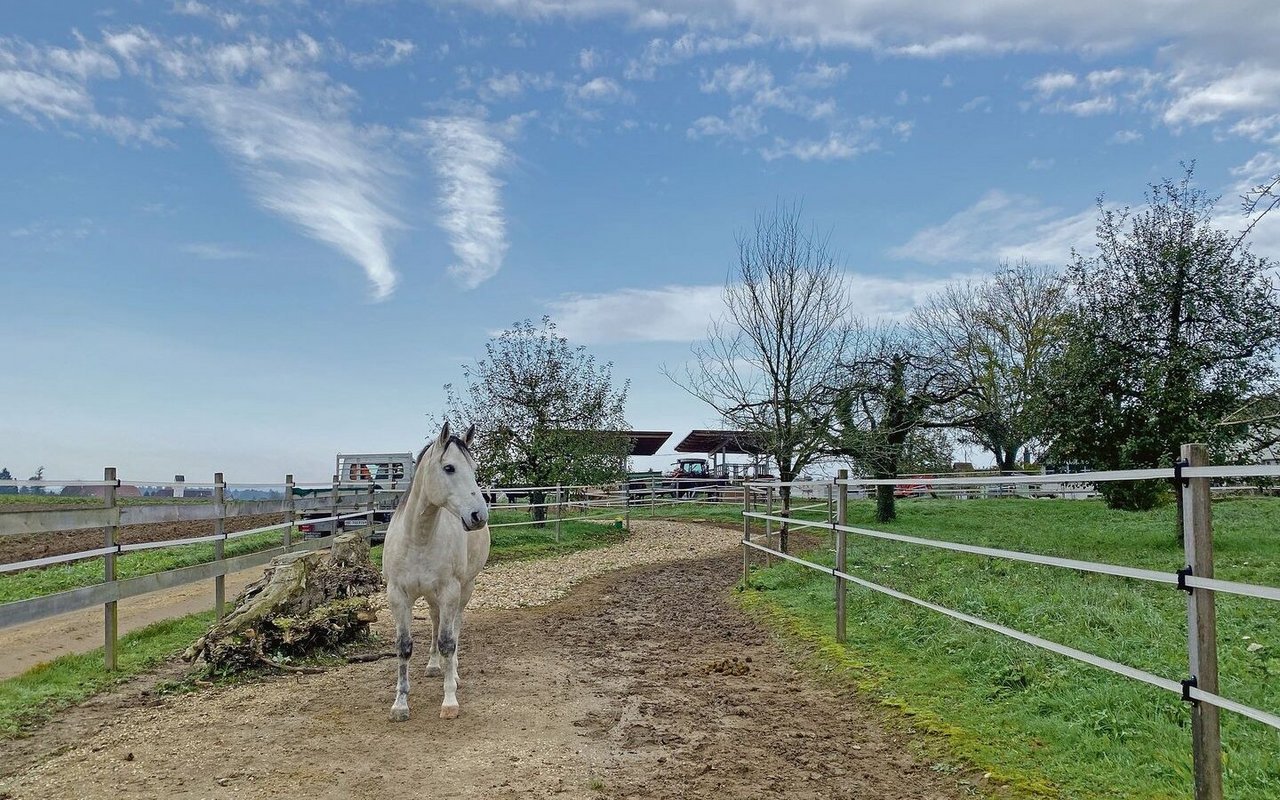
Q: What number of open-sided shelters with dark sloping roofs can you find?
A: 2